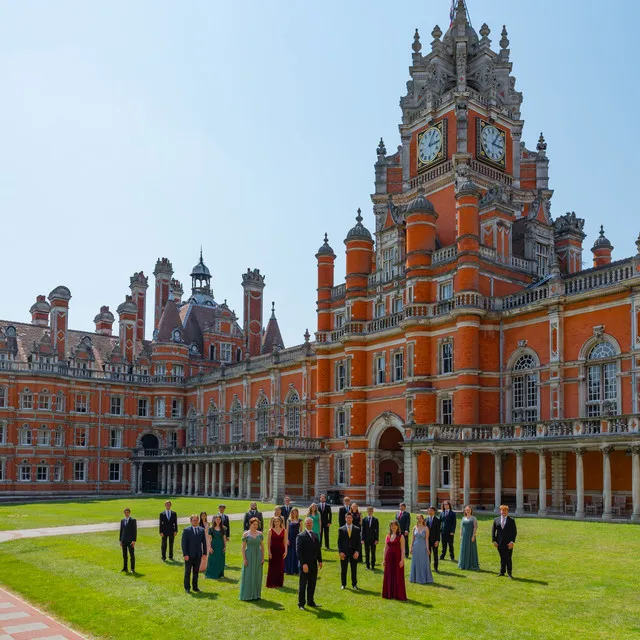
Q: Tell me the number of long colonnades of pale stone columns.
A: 2